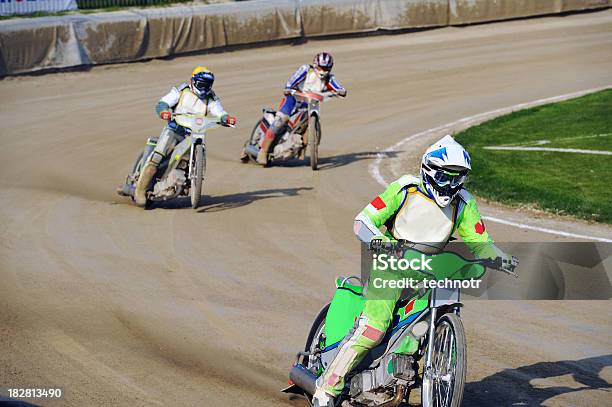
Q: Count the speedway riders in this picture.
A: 3